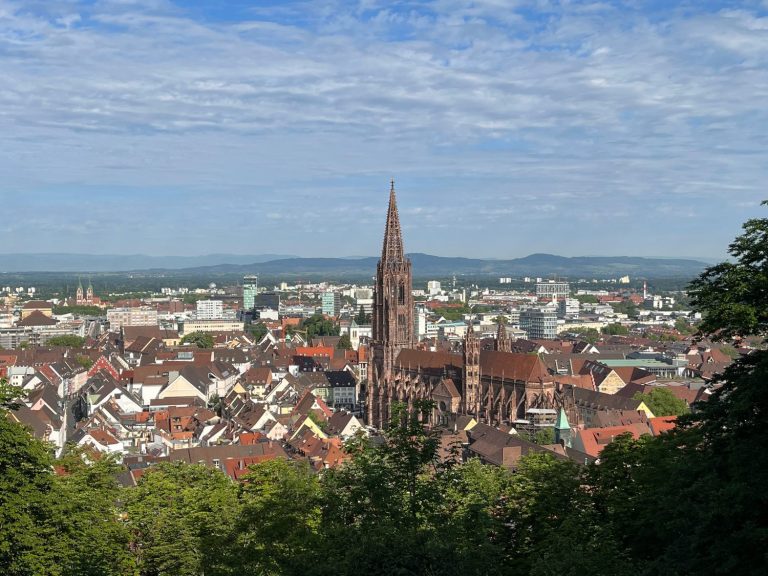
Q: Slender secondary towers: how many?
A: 2